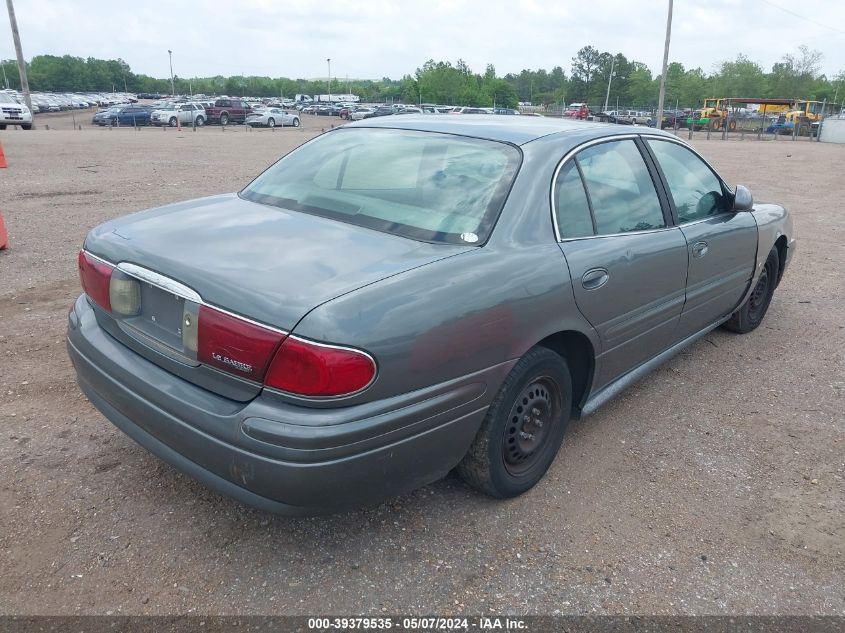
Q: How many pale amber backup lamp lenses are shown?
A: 2